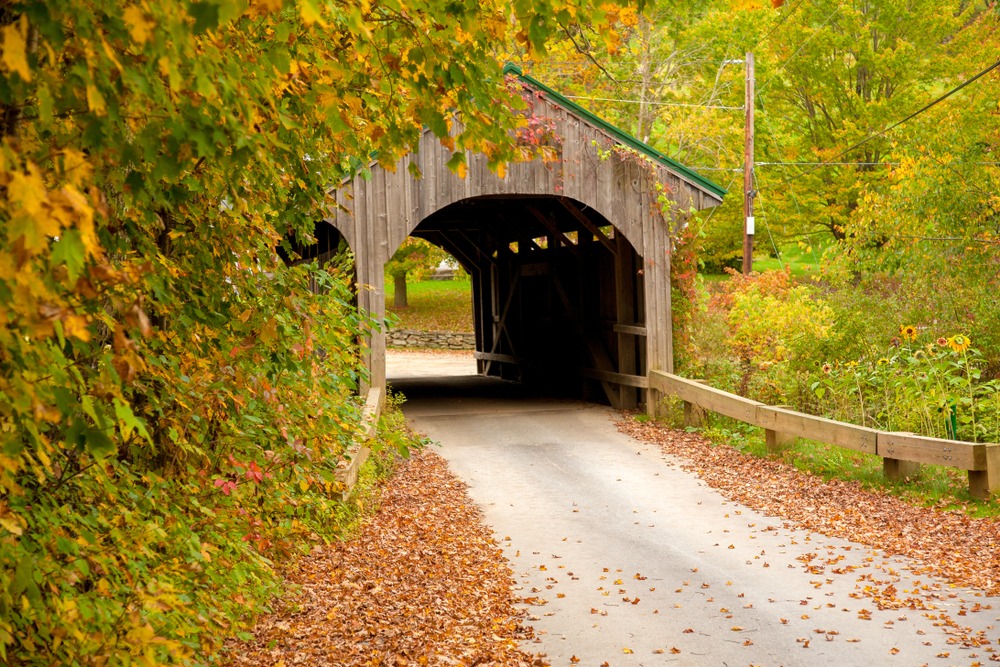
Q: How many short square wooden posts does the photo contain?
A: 4